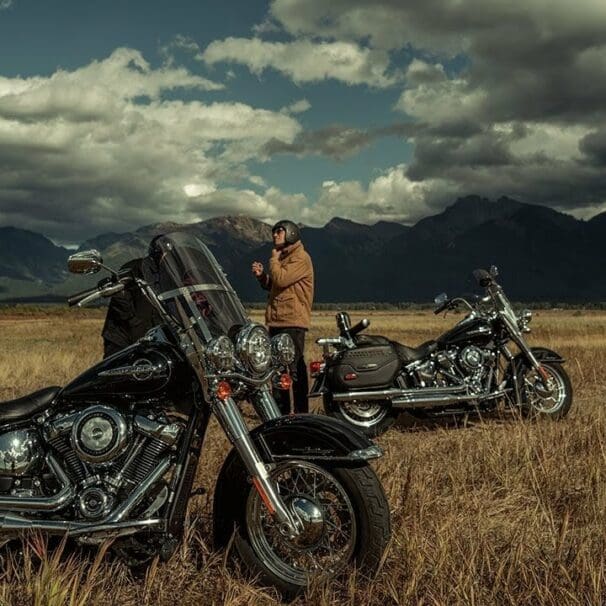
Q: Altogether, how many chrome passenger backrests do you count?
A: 1